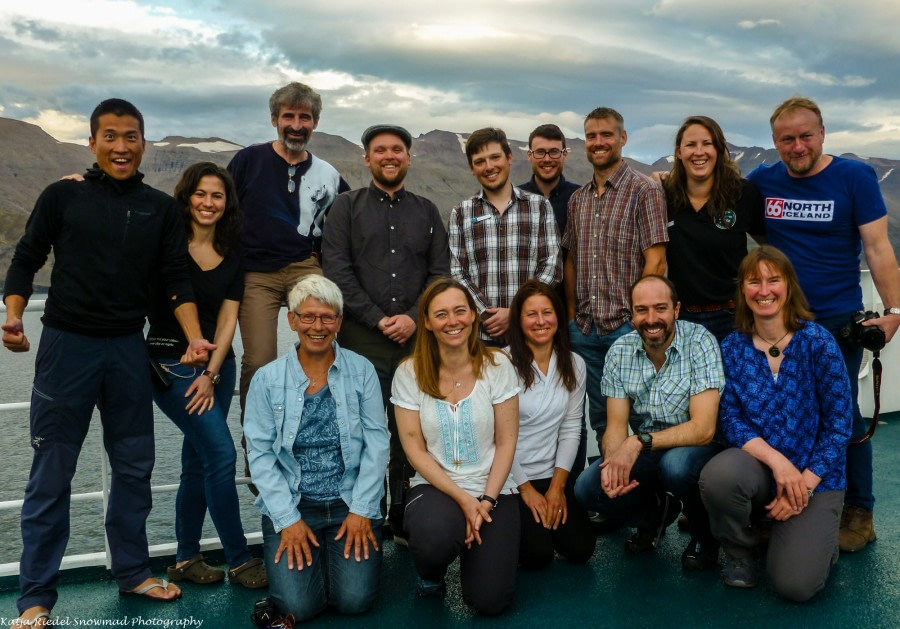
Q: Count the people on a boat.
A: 14